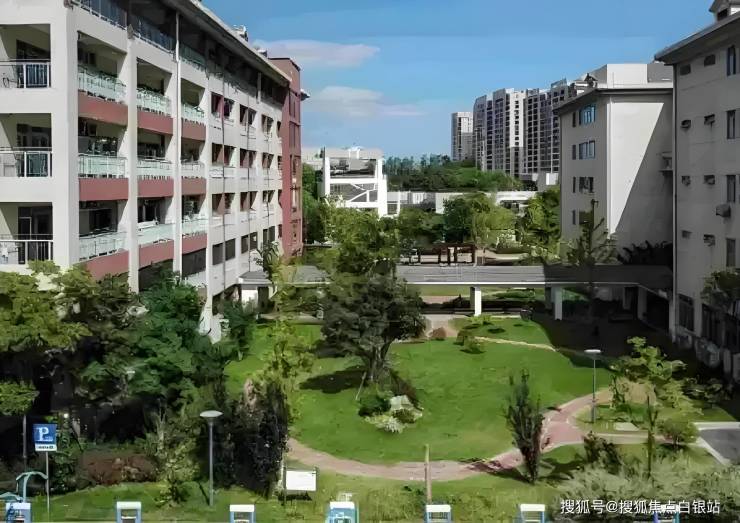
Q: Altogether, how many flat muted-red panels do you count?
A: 9